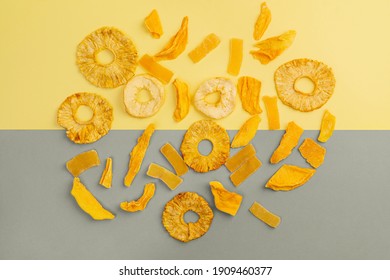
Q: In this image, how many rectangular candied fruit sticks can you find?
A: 10